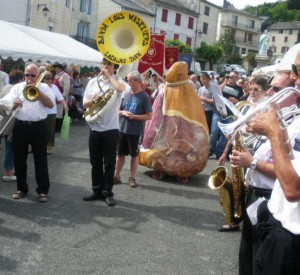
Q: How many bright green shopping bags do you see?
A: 1